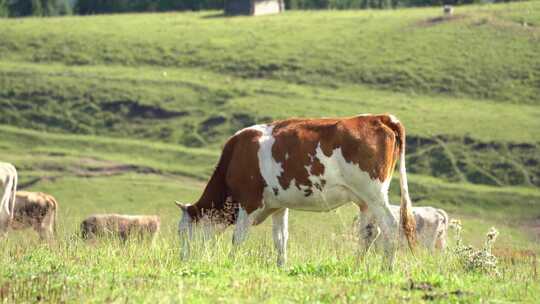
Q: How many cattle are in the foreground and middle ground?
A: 5